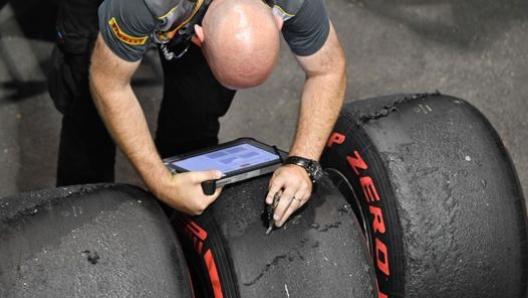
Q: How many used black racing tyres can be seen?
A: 3